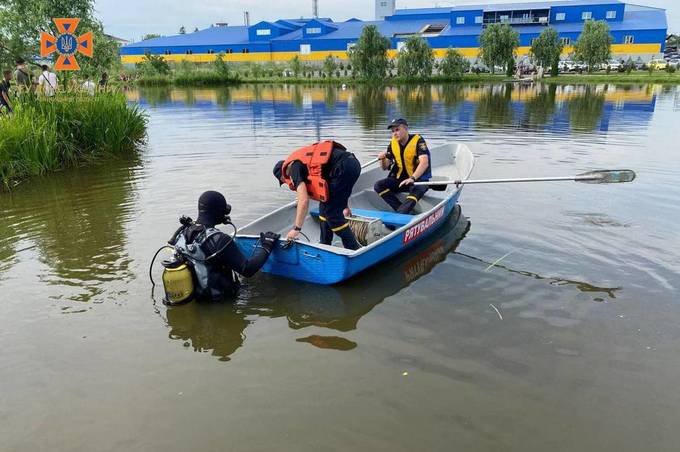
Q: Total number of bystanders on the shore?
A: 5